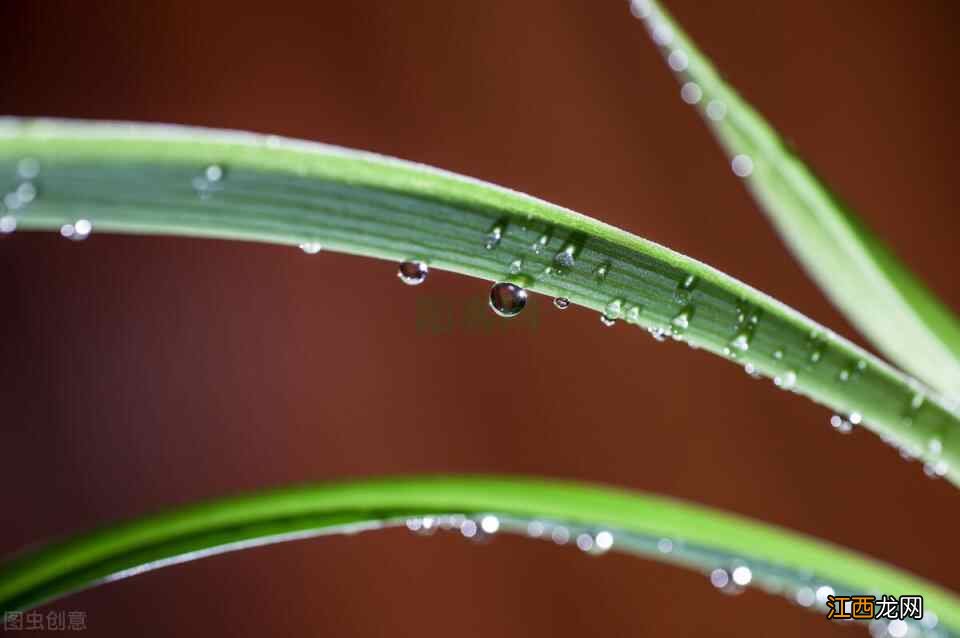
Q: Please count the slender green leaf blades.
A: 3